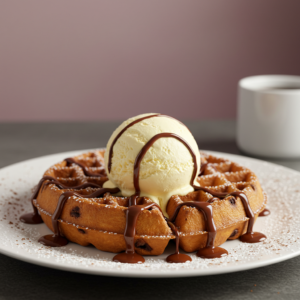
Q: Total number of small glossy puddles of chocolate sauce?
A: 7